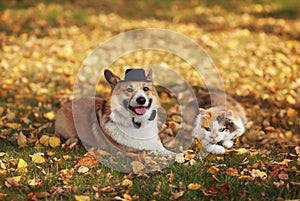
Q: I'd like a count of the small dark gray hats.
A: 1